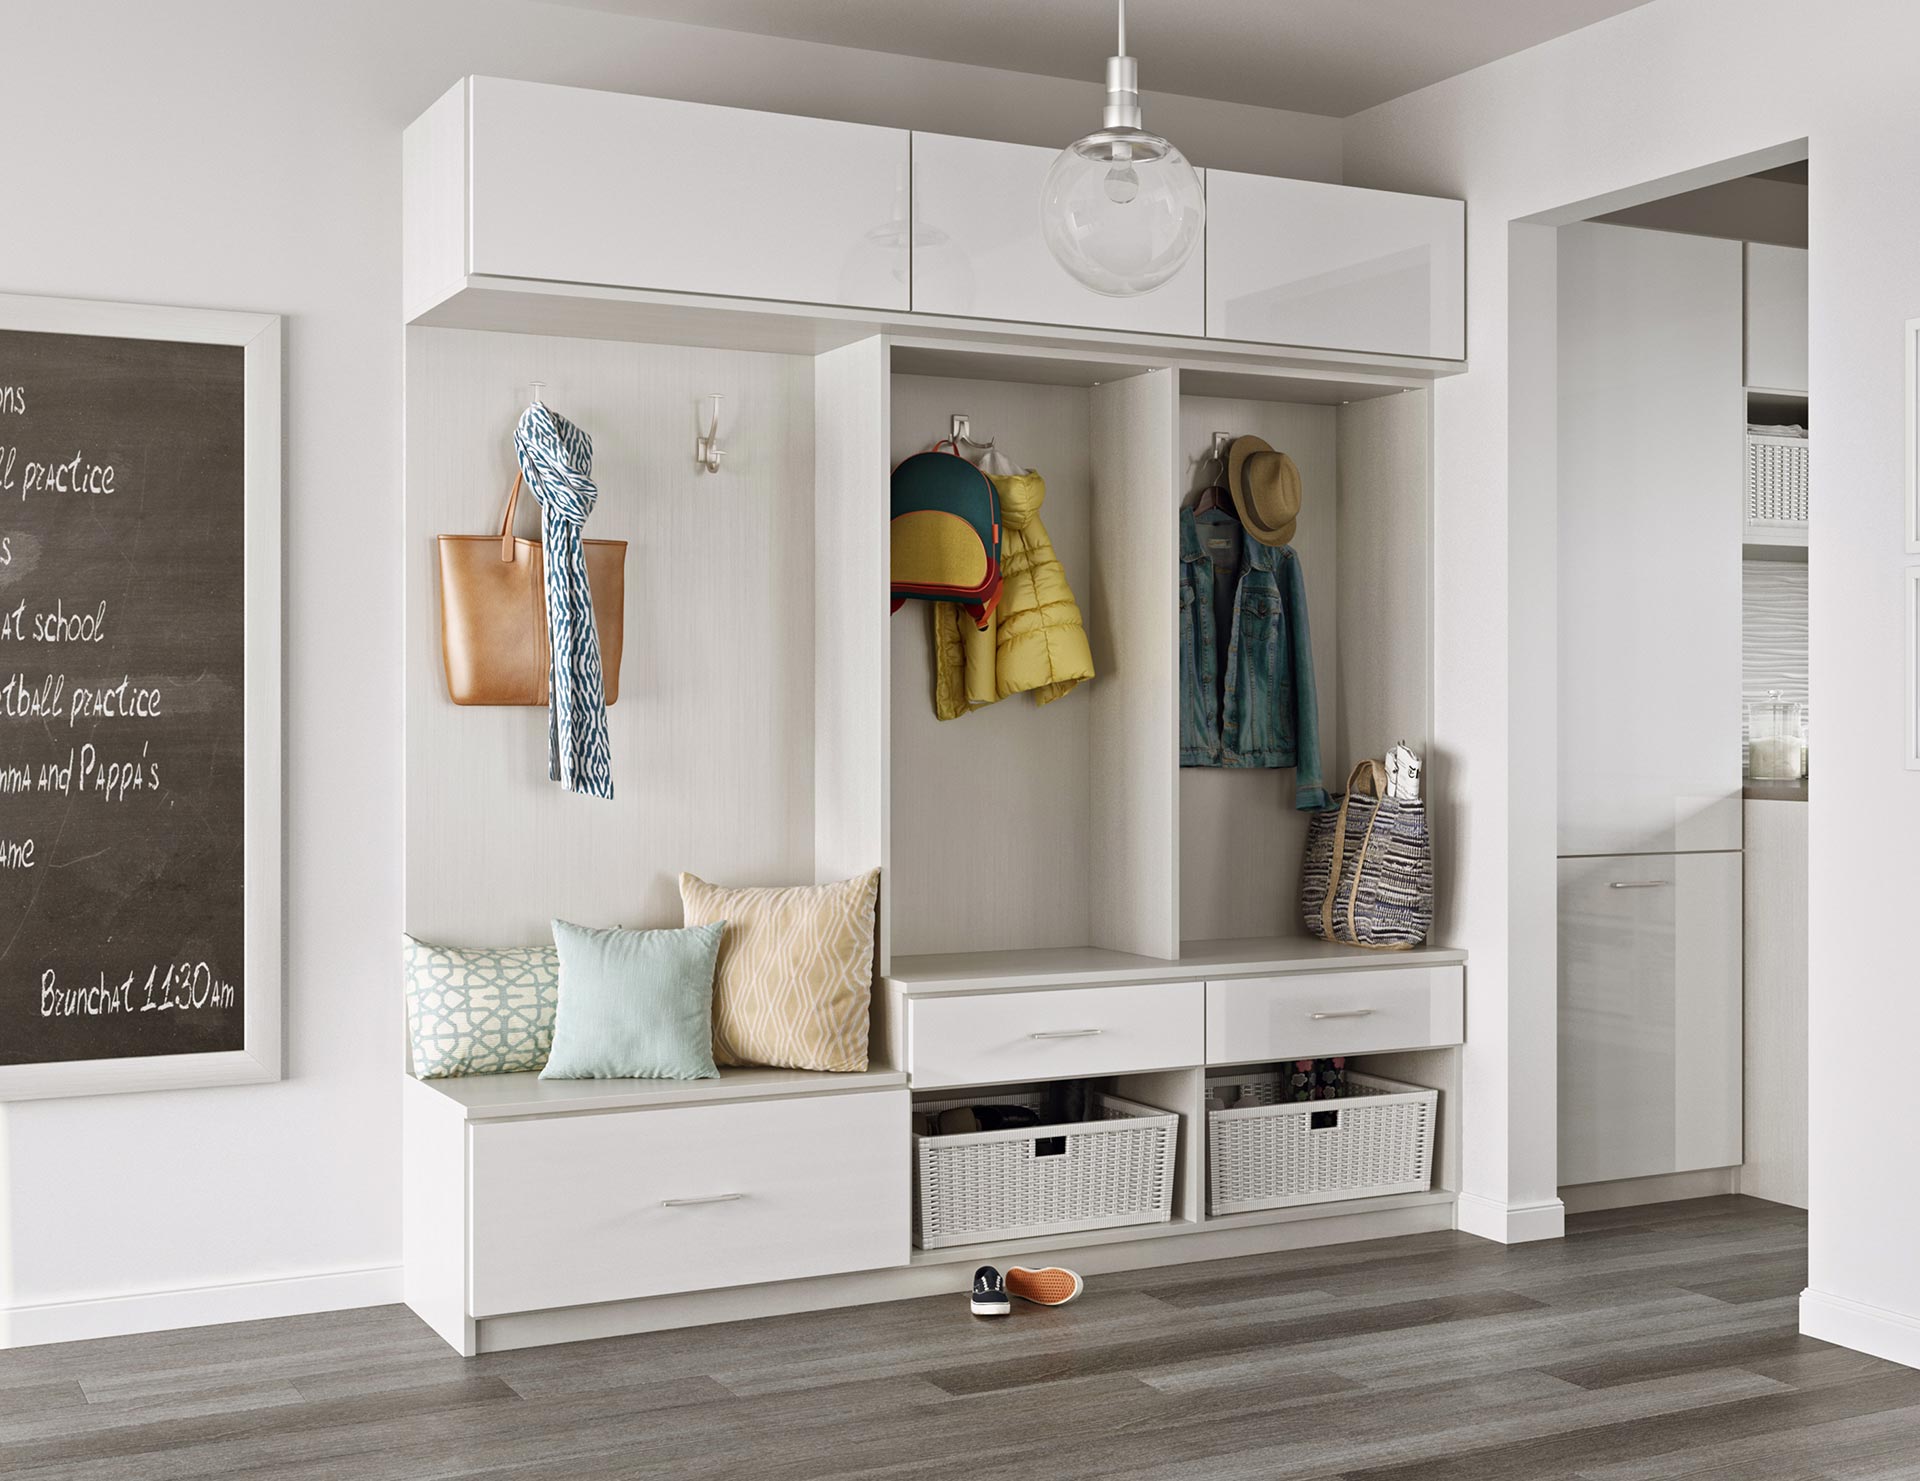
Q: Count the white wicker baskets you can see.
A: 3